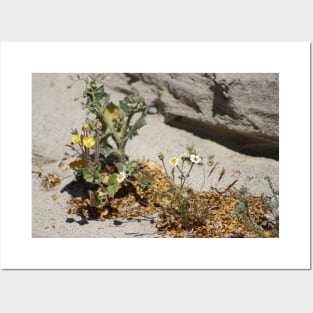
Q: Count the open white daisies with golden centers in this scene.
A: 3